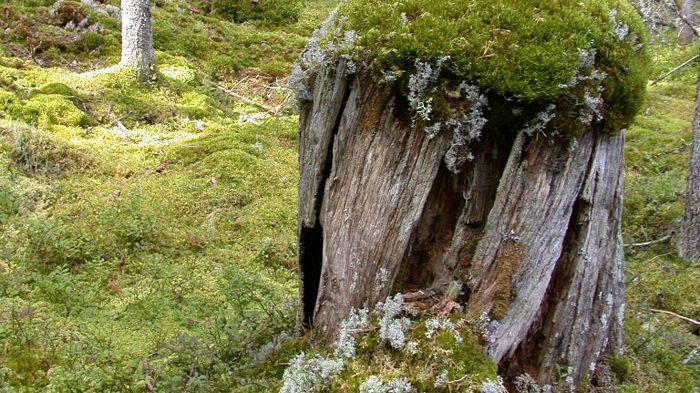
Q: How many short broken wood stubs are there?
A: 1